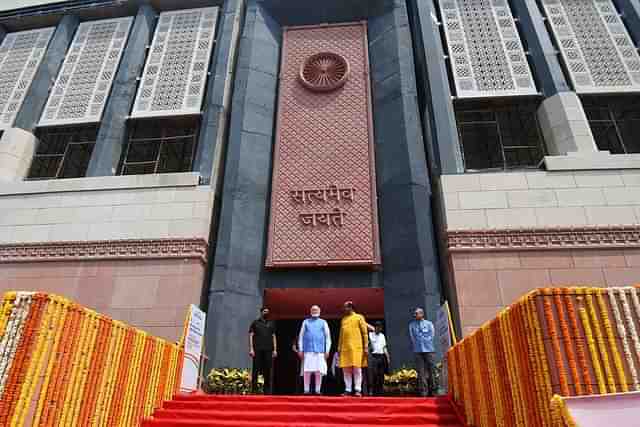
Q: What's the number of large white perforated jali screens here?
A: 5